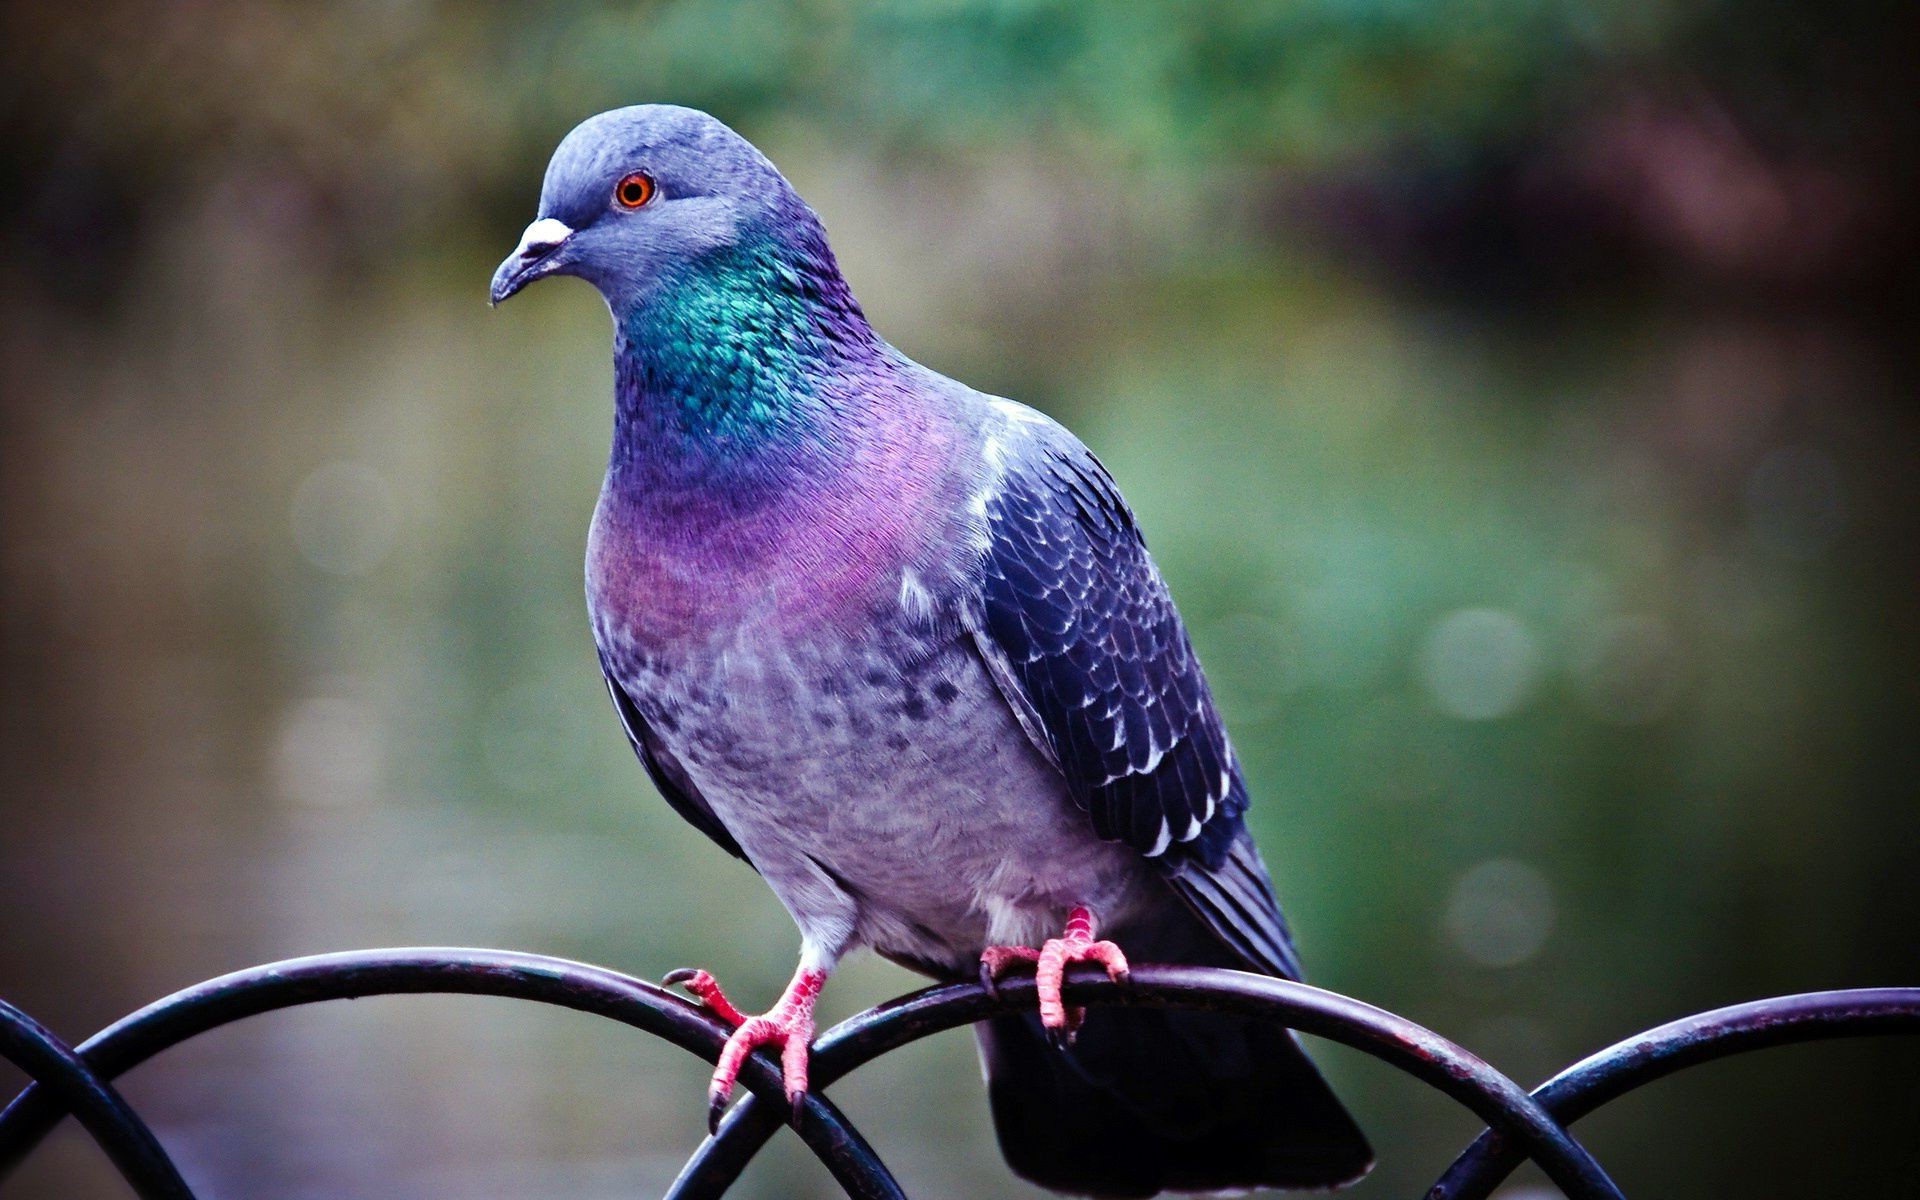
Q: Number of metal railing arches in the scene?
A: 4